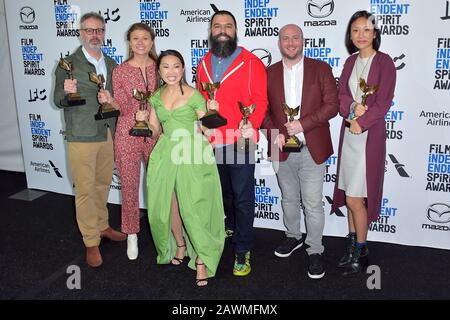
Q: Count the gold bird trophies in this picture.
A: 7